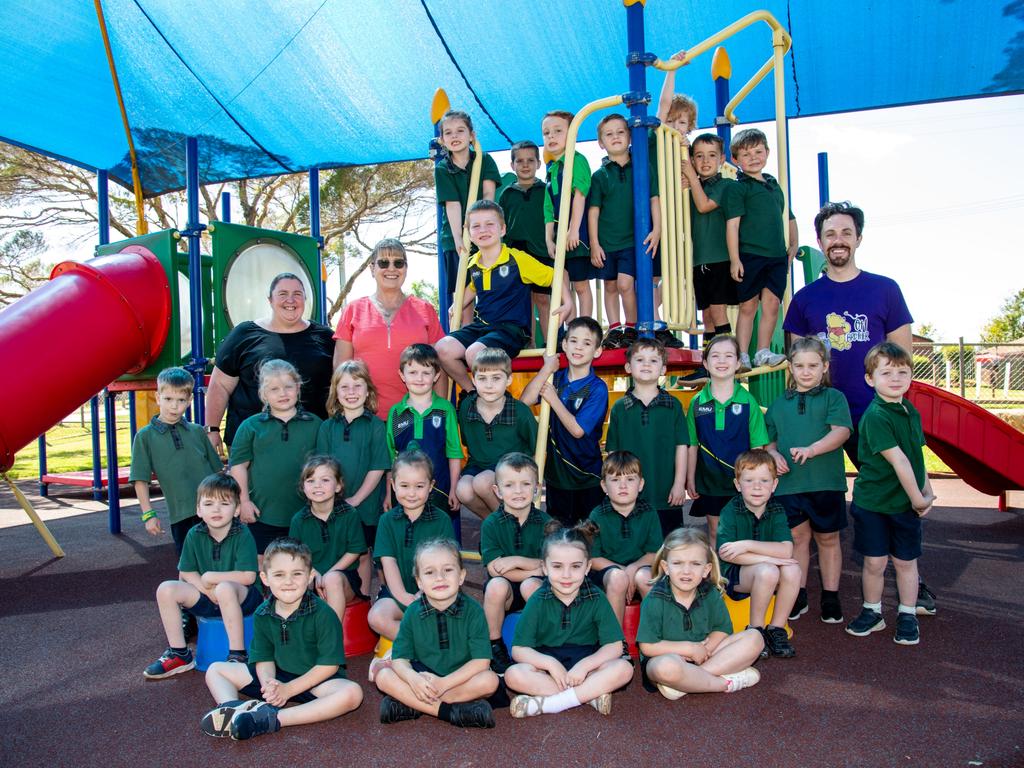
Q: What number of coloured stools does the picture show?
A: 6